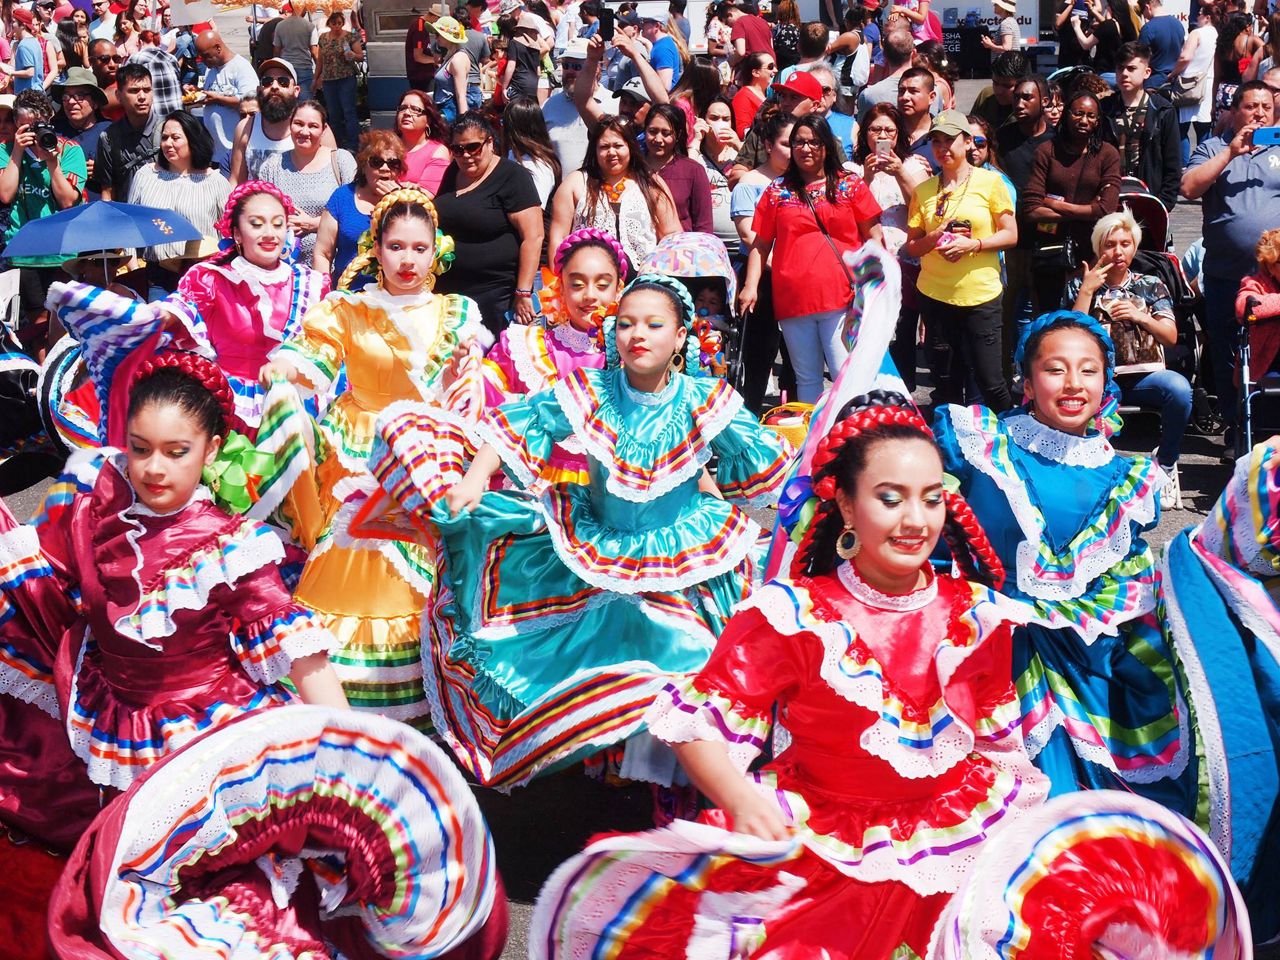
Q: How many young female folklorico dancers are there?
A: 7